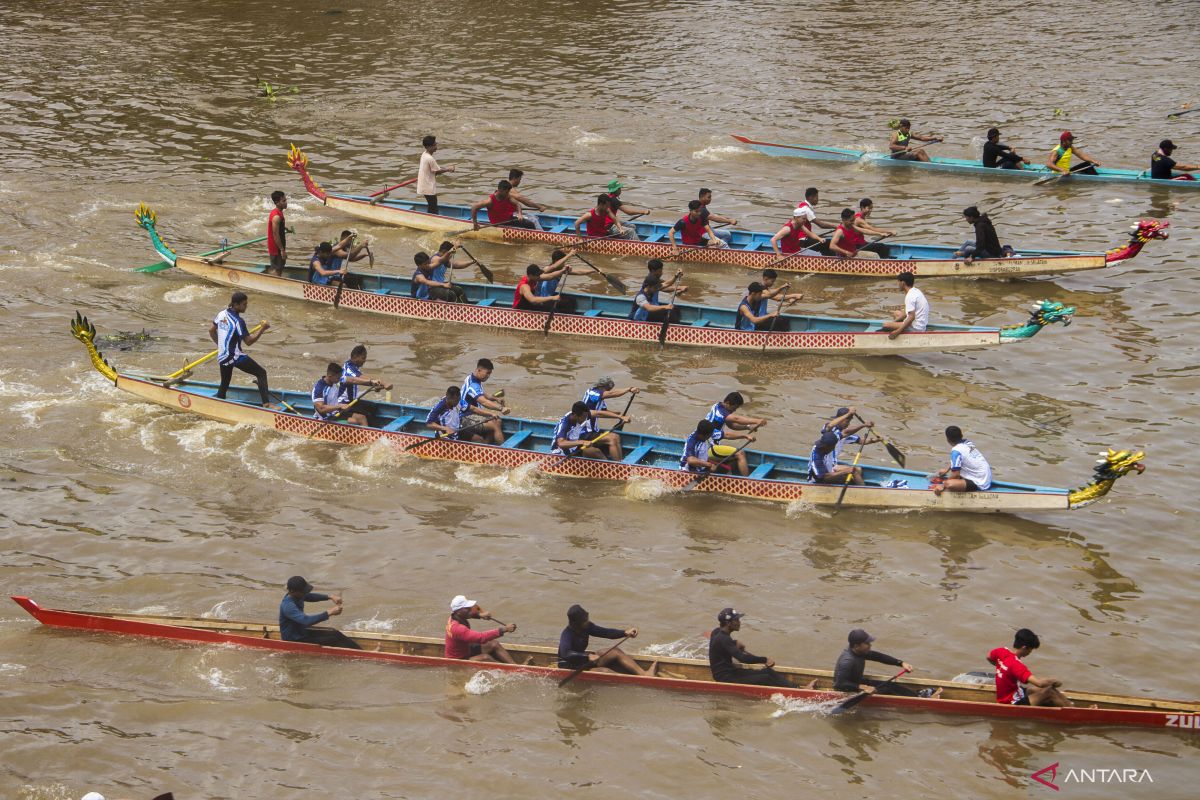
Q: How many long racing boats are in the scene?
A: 5